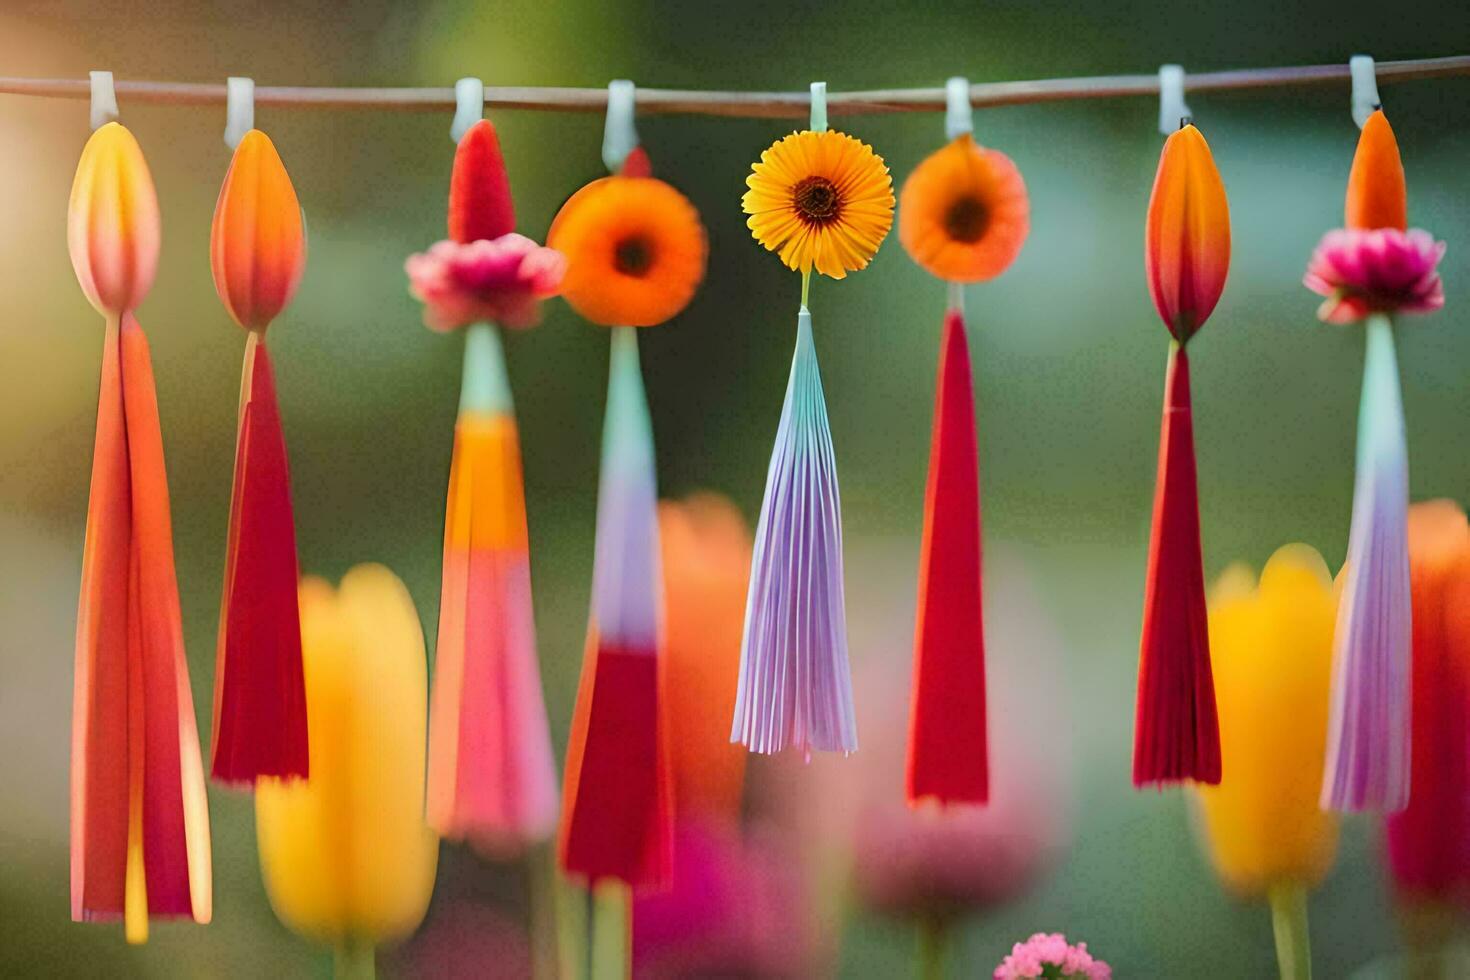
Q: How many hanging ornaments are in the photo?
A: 8